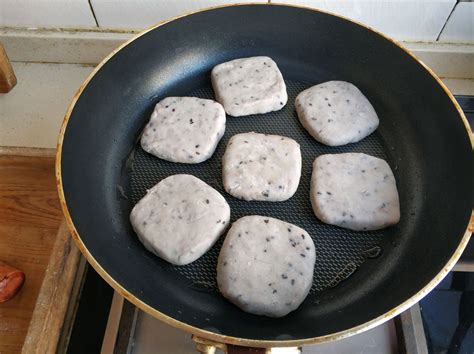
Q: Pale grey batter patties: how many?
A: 7